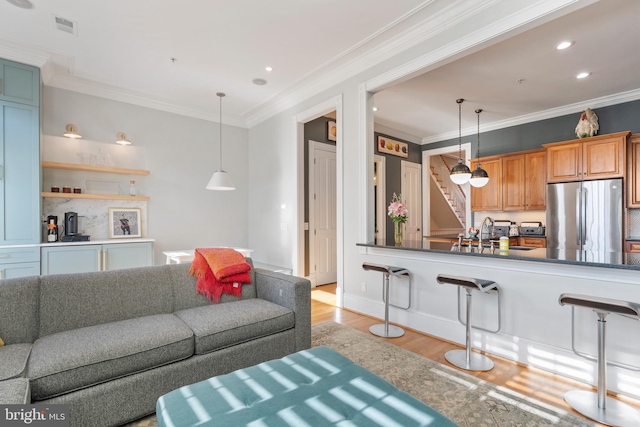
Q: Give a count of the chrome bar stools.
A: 3